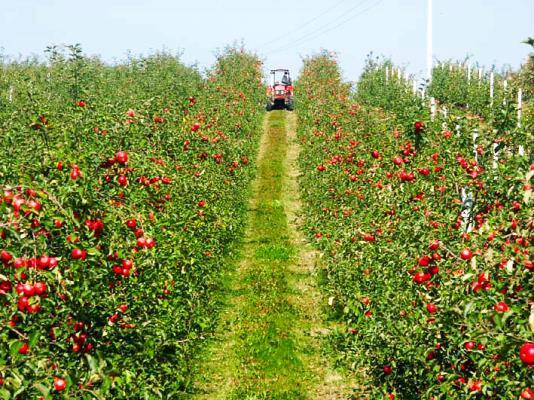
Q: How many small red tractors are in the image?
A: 1